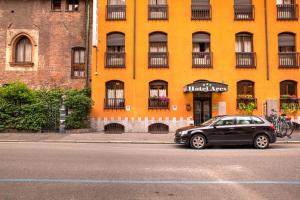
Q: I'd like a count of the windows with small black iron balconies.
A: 14